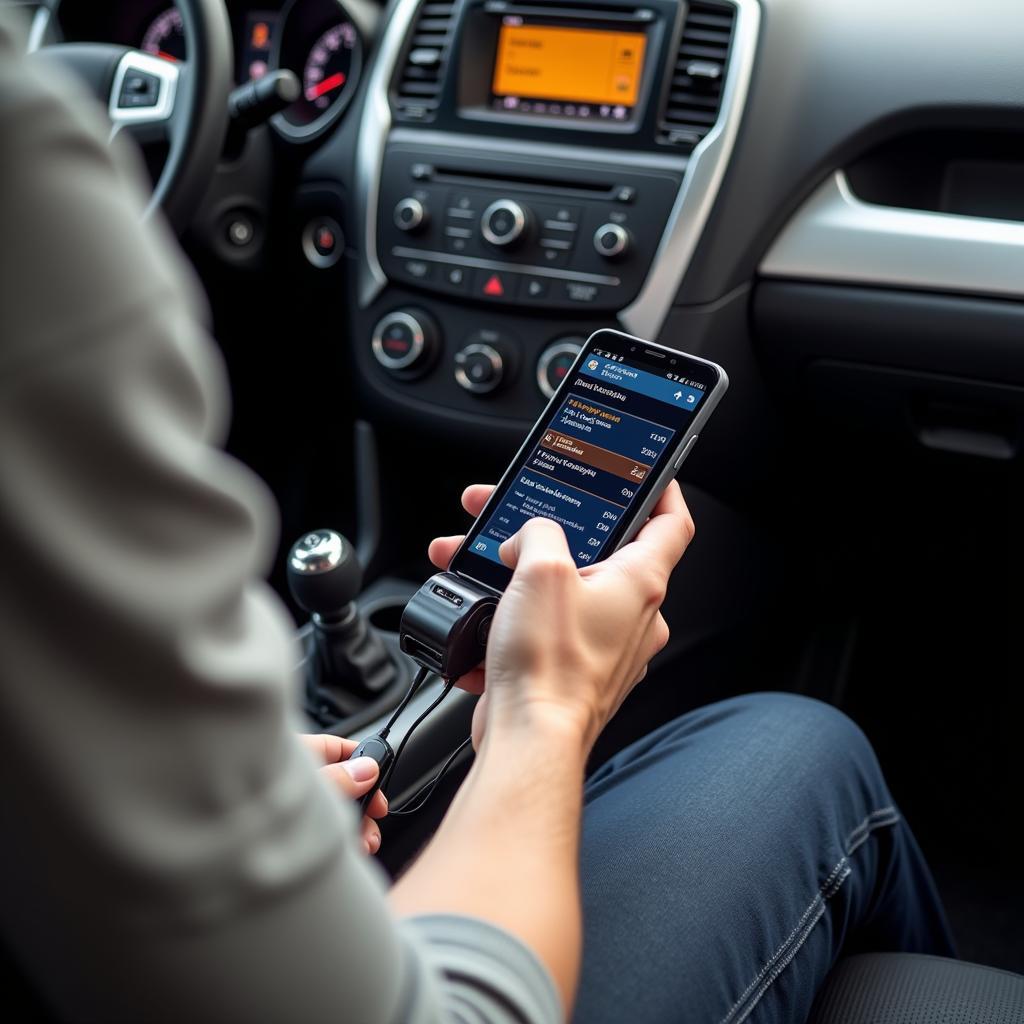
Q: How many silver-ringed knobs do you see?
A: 6